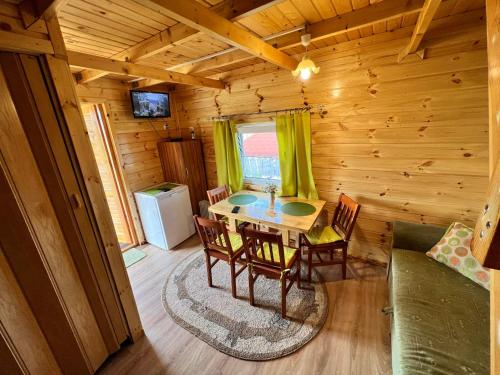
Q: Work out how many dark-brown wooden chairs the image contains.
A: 4